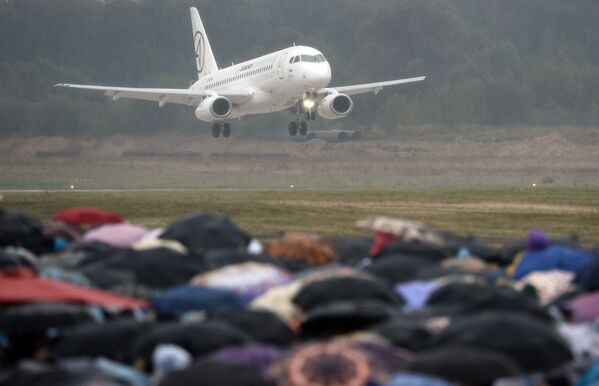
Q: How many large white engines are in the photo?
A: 2